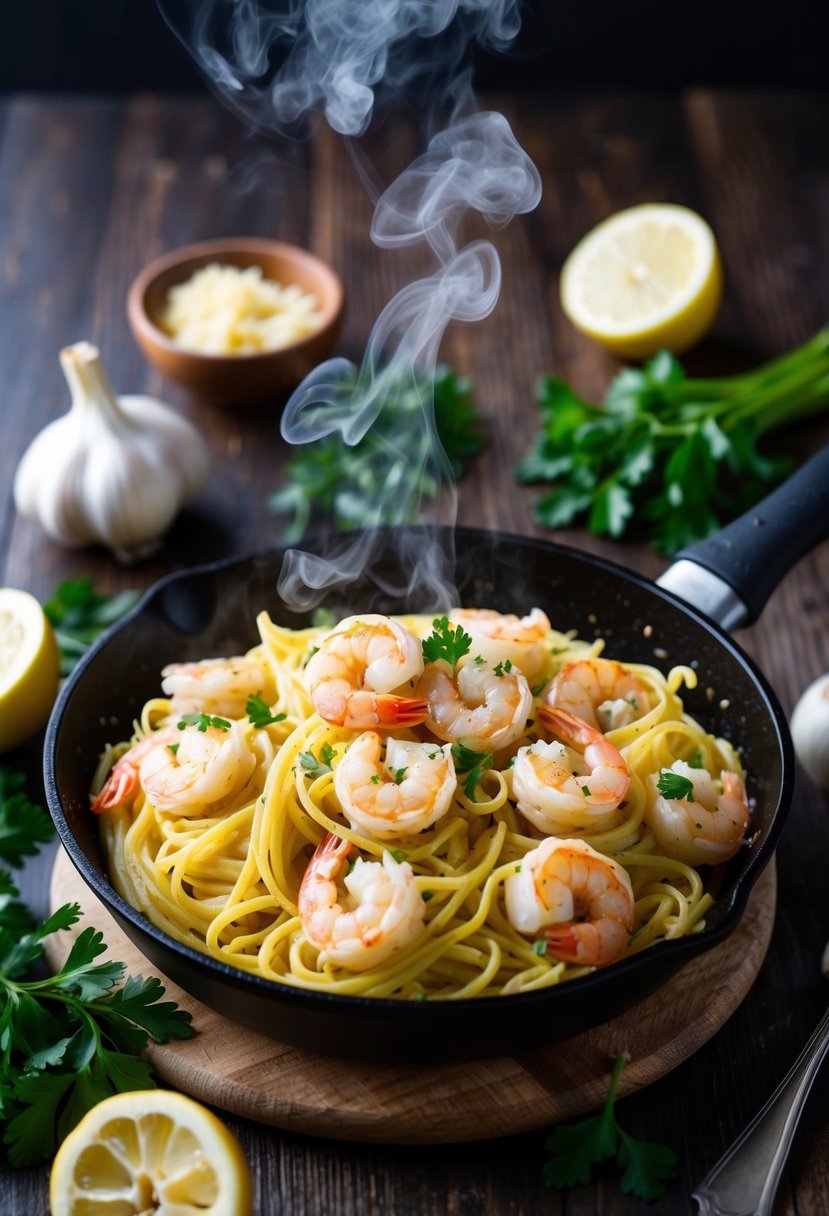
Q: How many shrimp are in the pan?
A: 11